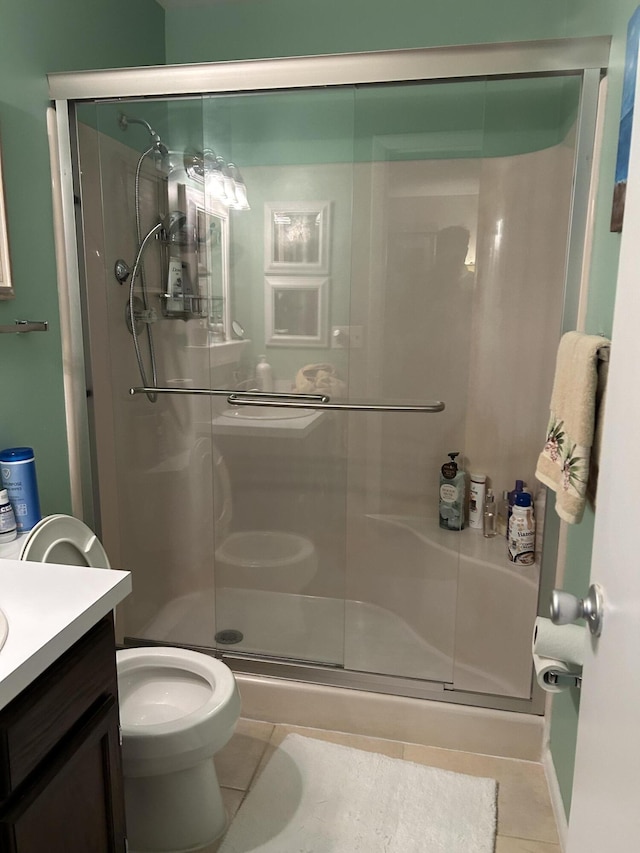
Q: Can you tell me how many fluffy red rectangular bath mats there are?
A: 0